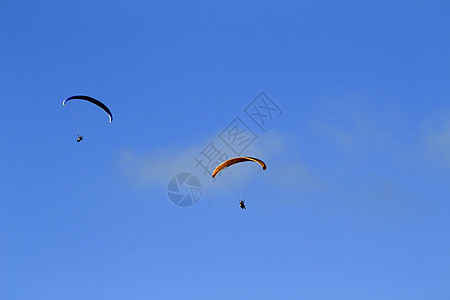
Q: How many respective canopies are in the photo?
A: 2